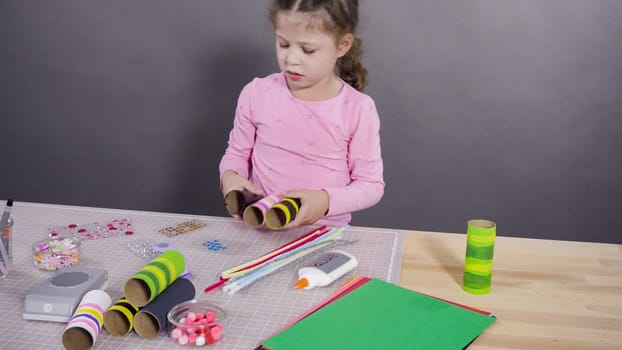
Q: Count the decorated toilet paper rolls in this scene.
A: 8